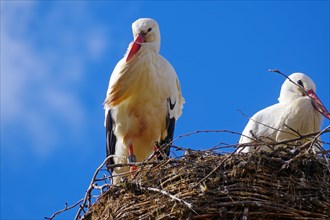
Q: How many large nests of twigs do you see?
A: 1